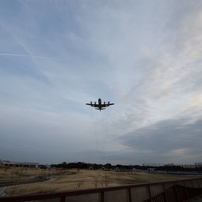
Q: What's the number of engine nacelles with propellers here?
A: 4